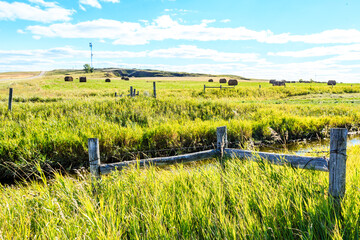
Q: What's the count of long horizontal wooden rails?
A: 2